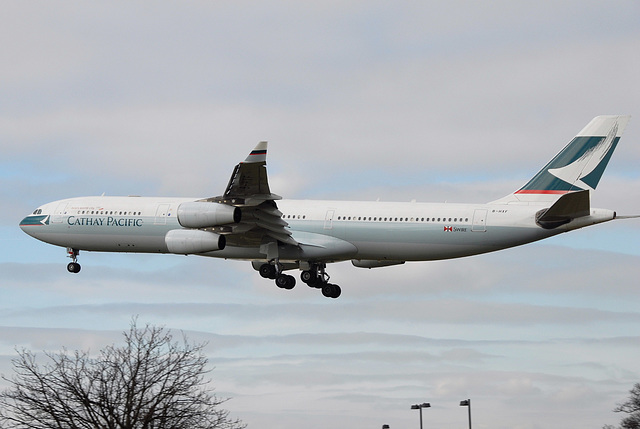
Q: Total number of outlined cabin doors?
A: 4